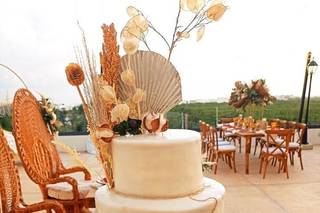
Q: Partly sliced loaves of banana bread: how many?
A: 0